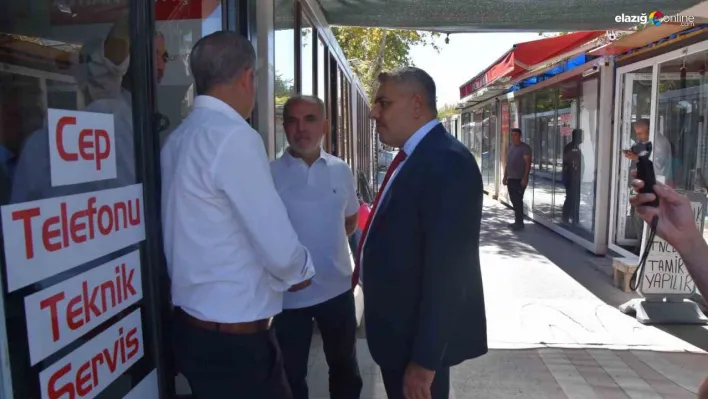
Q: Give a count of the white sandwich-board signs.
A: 1